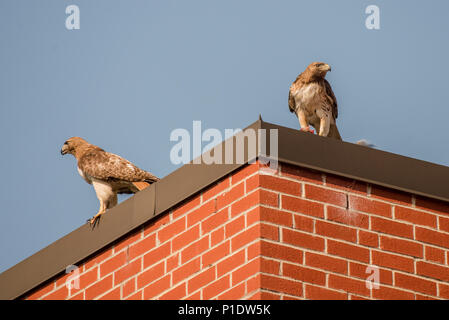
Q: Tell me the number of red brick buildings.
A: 1